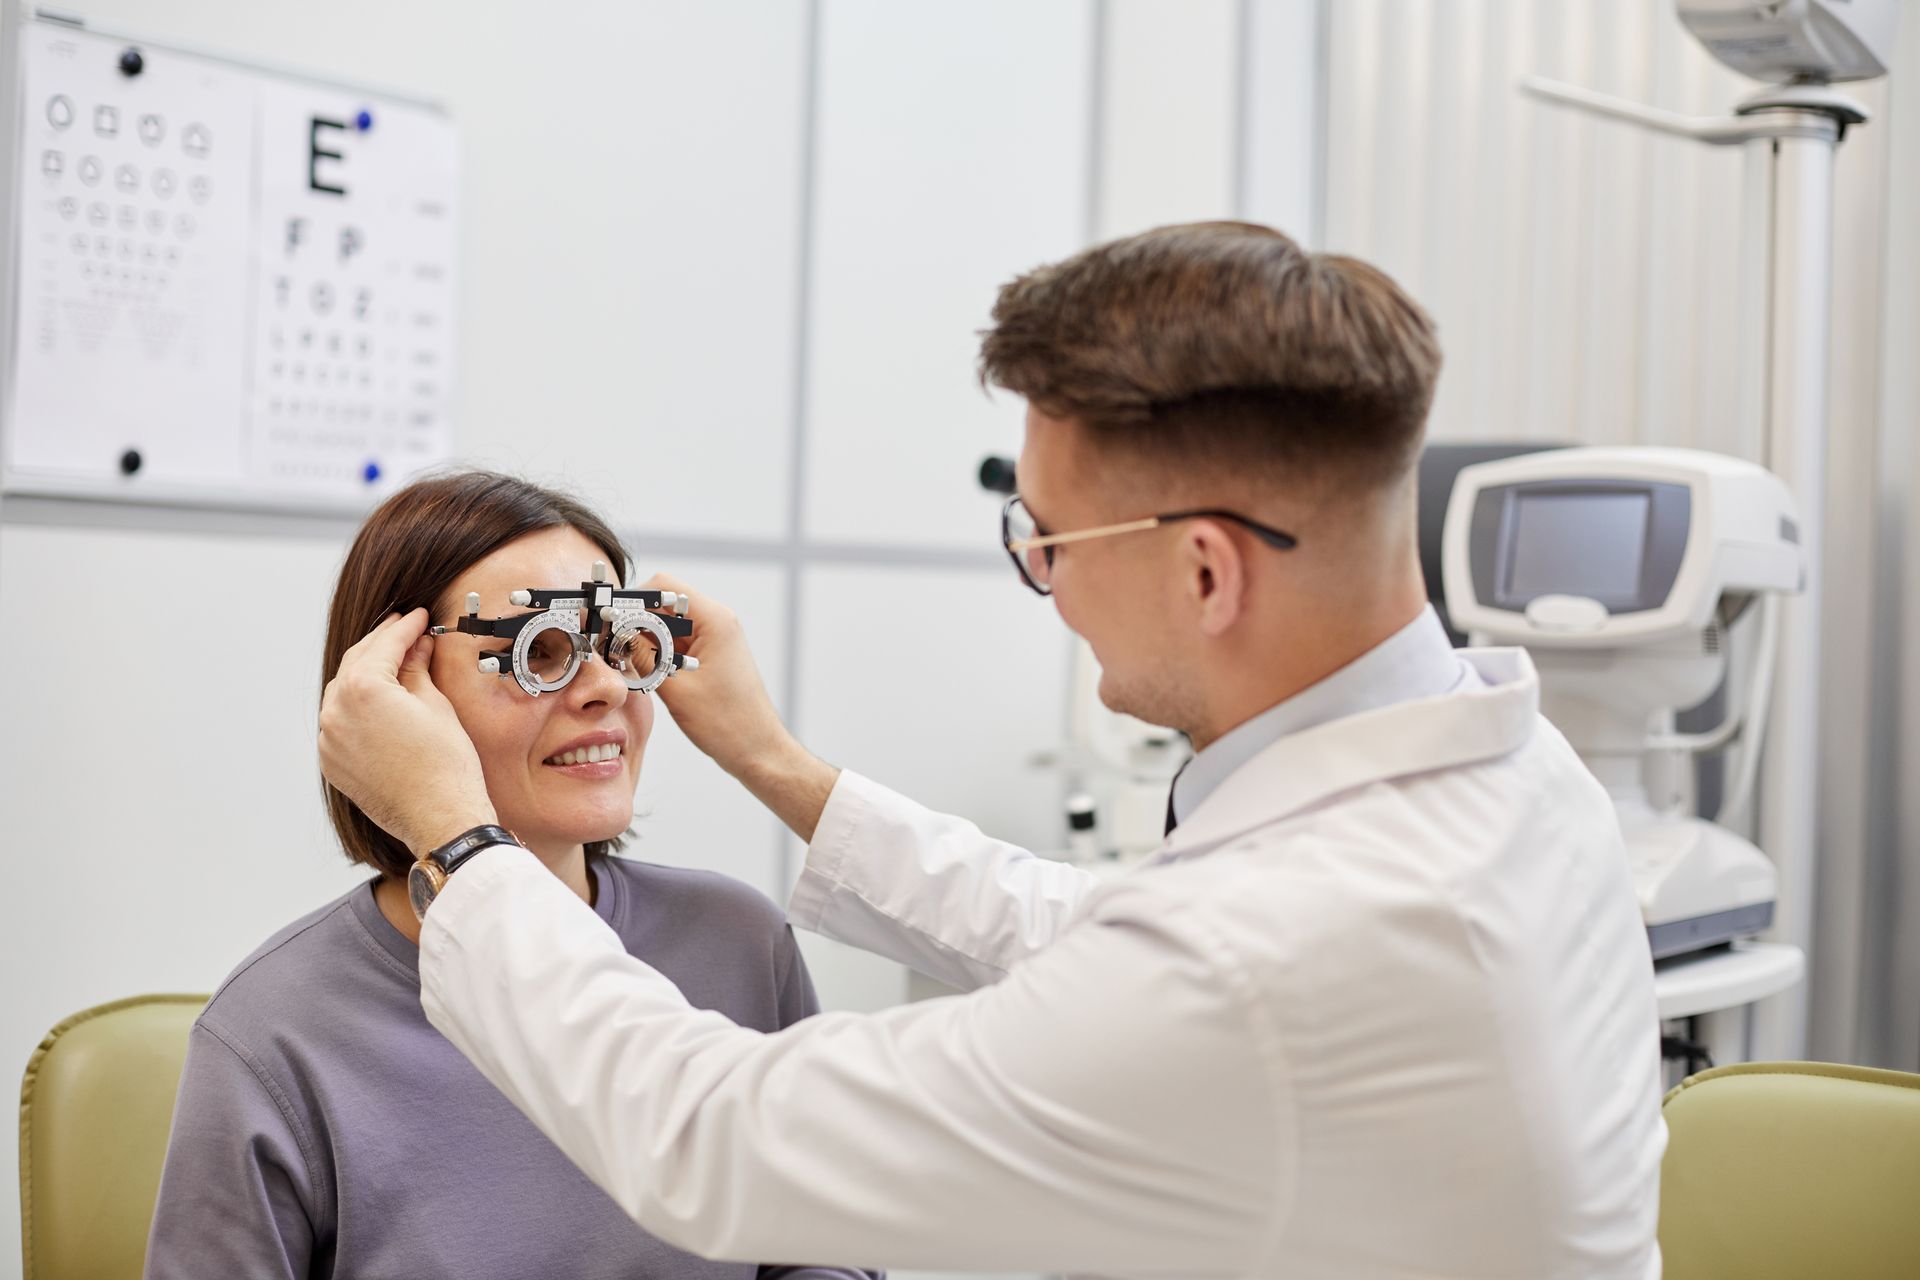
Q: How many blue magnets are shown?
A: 2